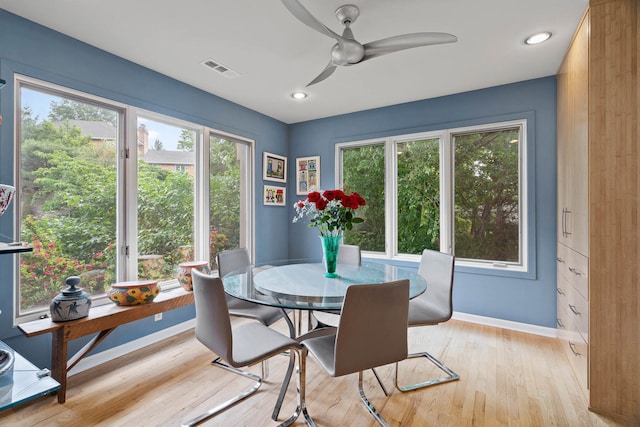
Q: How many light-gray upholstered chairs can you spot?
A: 5